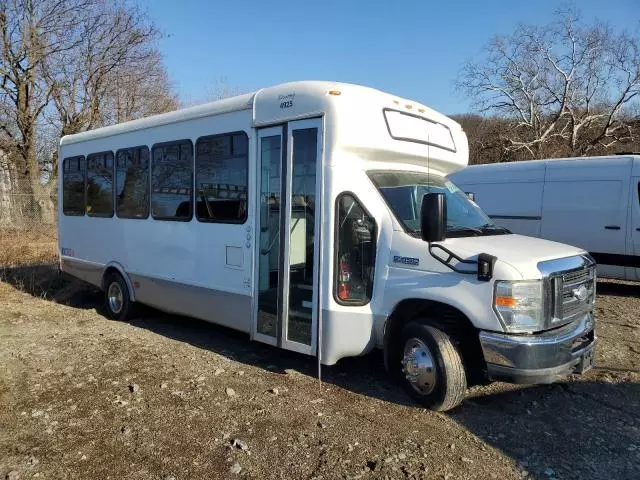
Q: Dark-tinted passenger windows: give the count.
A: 5